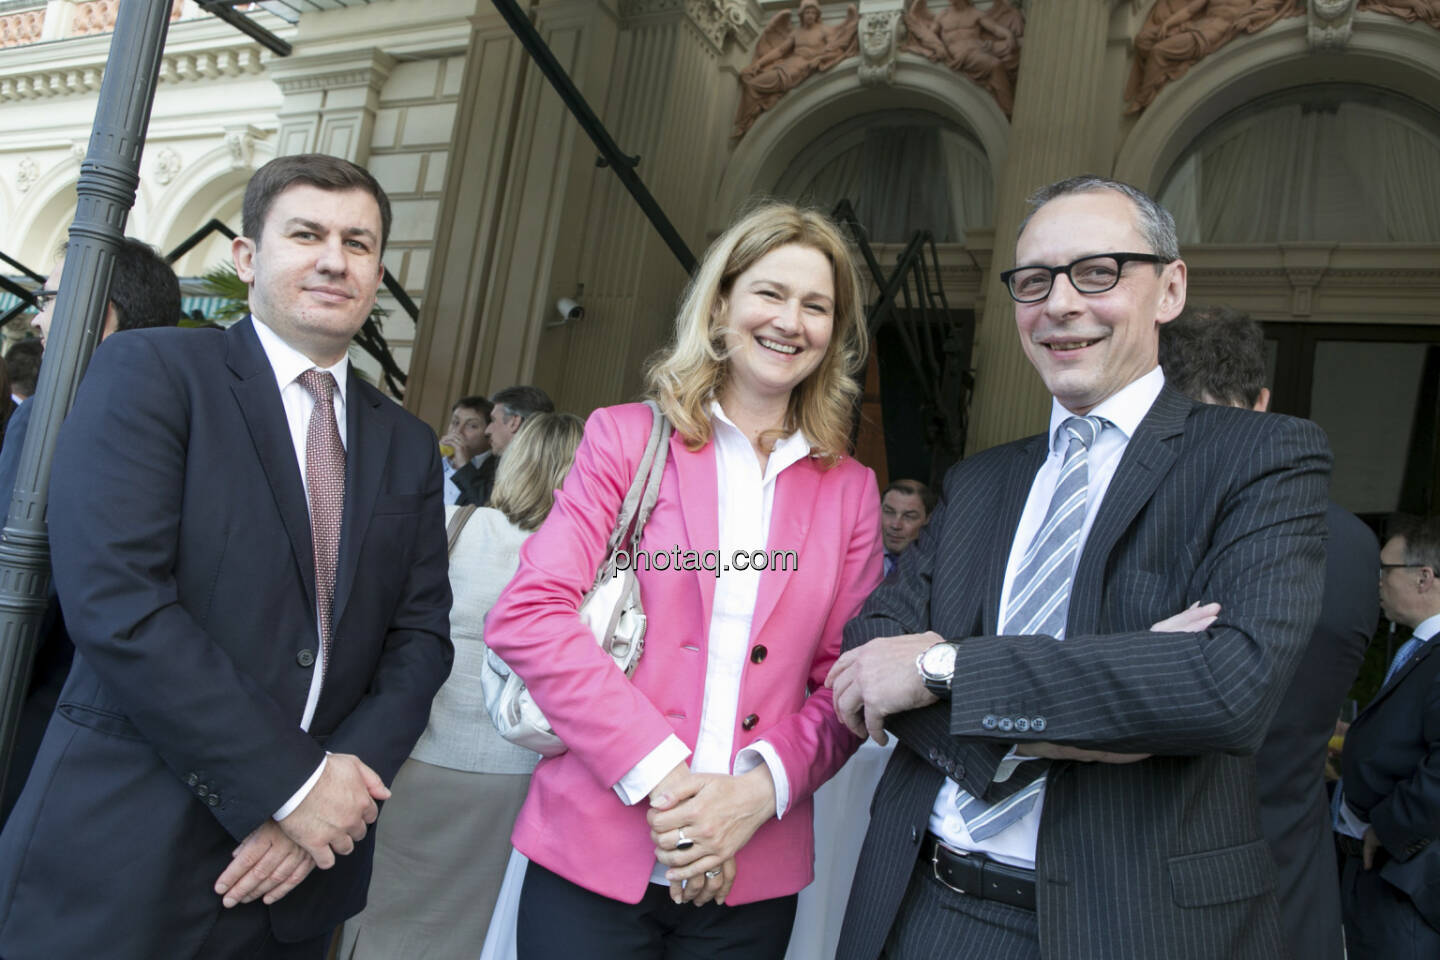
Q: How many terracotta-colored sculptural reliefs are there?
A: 4